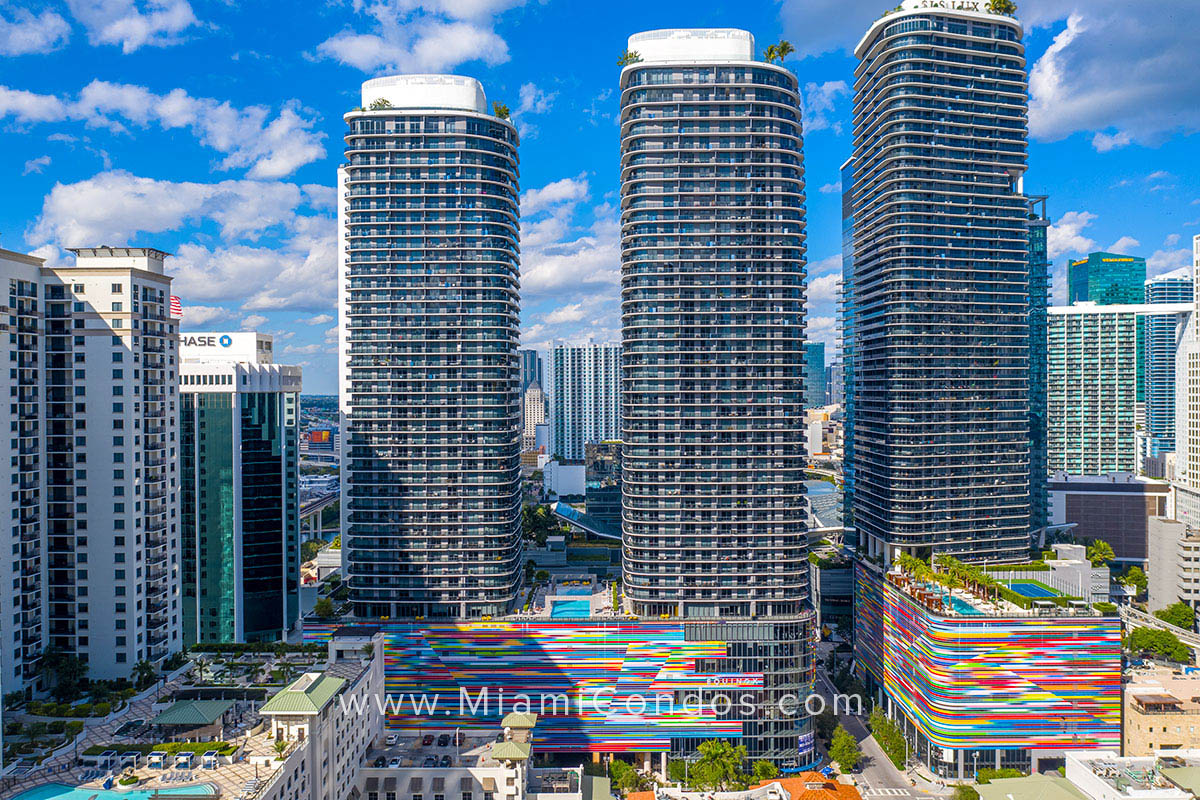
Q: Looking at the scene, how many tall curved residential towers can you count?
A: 3